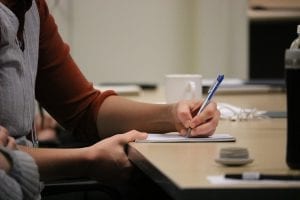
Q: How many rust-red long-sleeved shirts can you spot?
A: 1